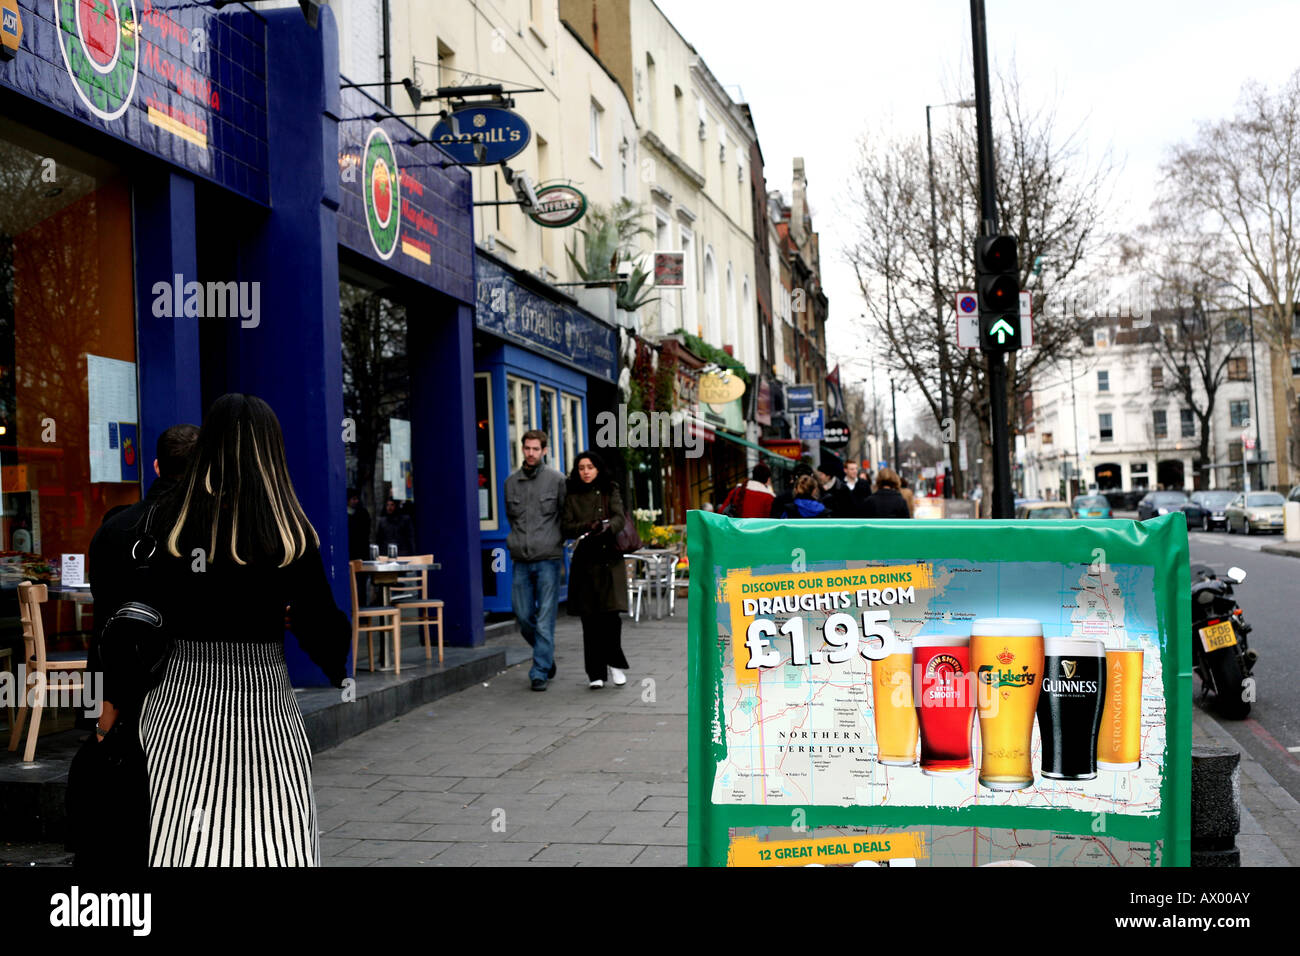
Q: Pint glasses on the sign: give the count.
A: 5